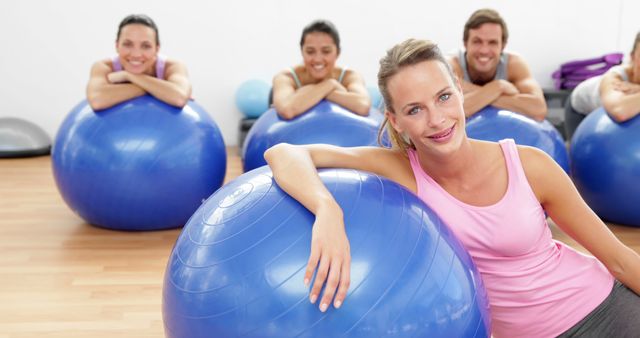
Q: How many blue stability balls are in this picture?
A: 5